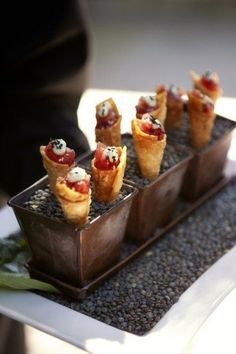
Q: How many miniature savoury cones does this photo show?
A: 9